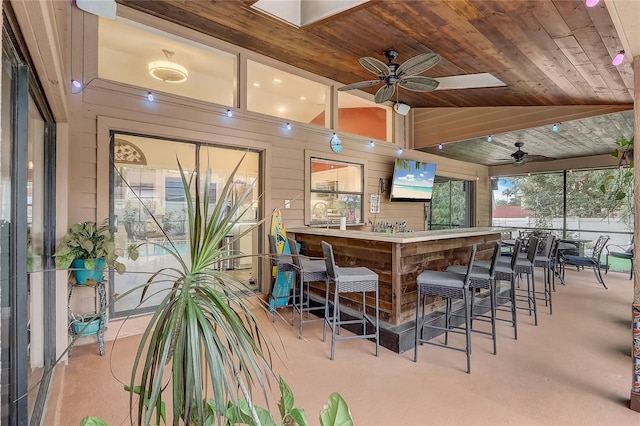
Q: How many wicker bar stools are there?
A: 8